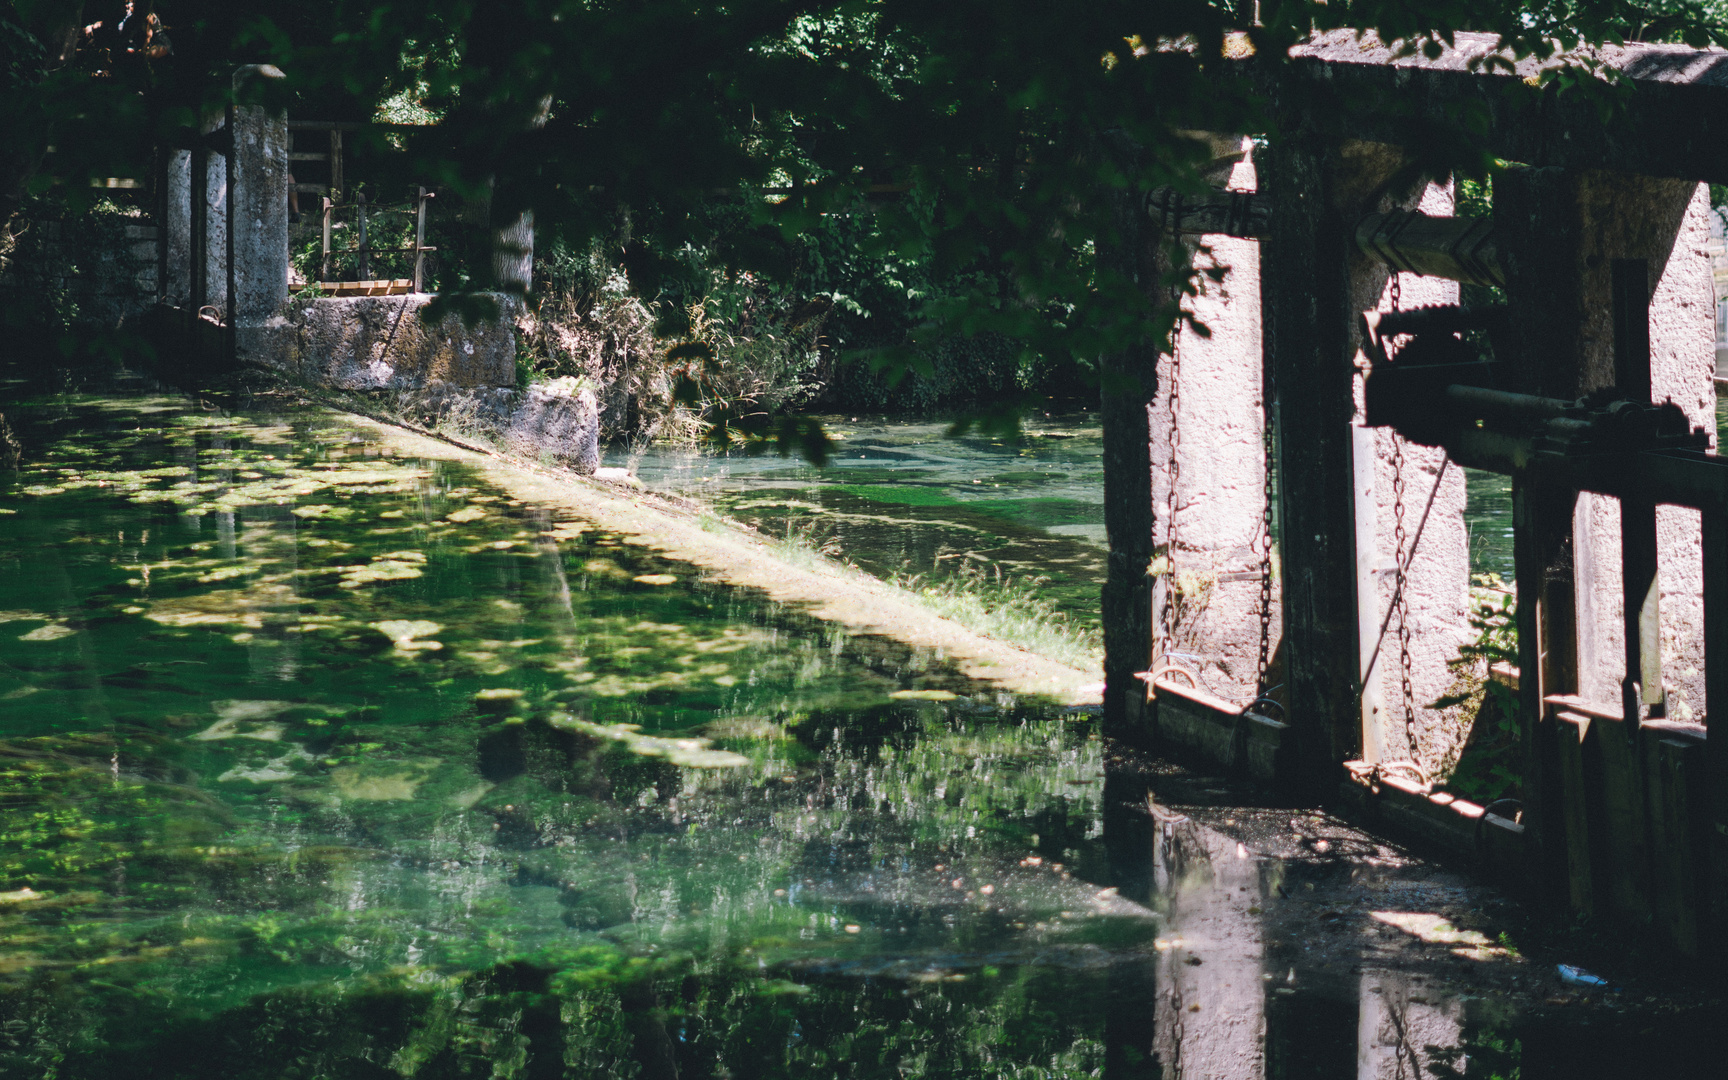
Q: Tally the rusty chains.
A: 3